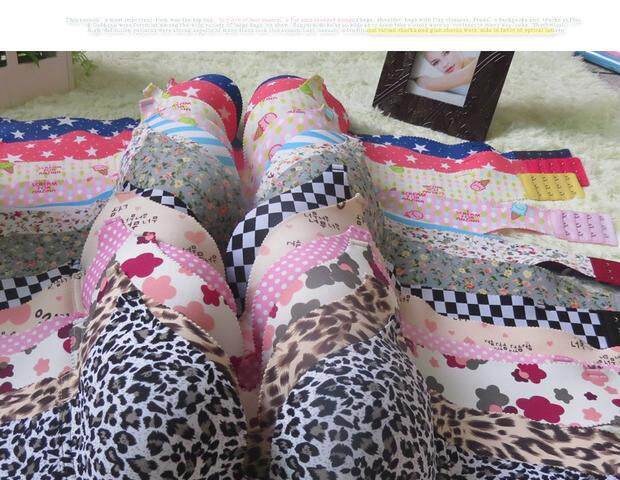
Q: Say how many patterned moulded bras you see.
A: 13